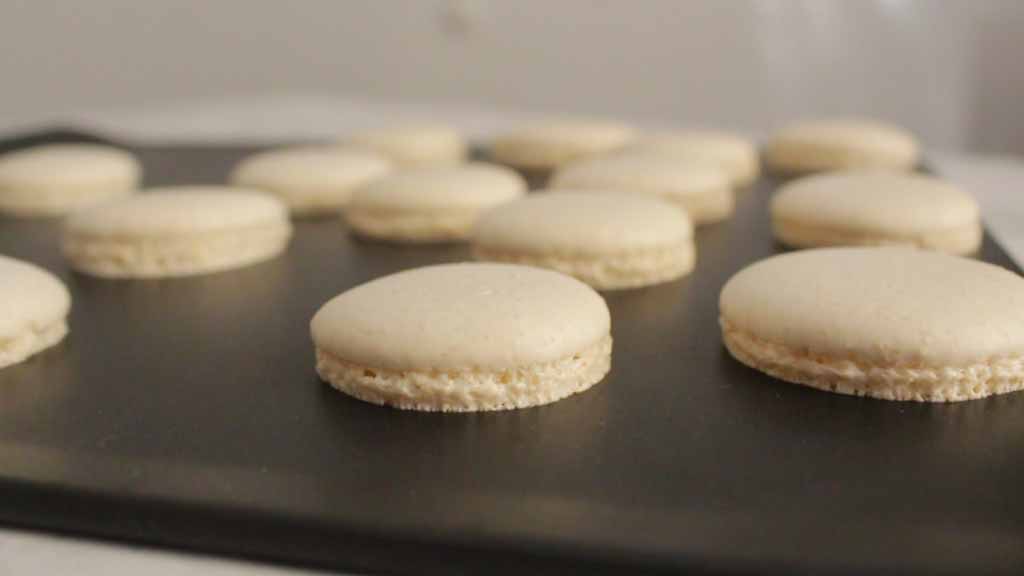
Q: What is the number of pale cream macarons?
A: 14